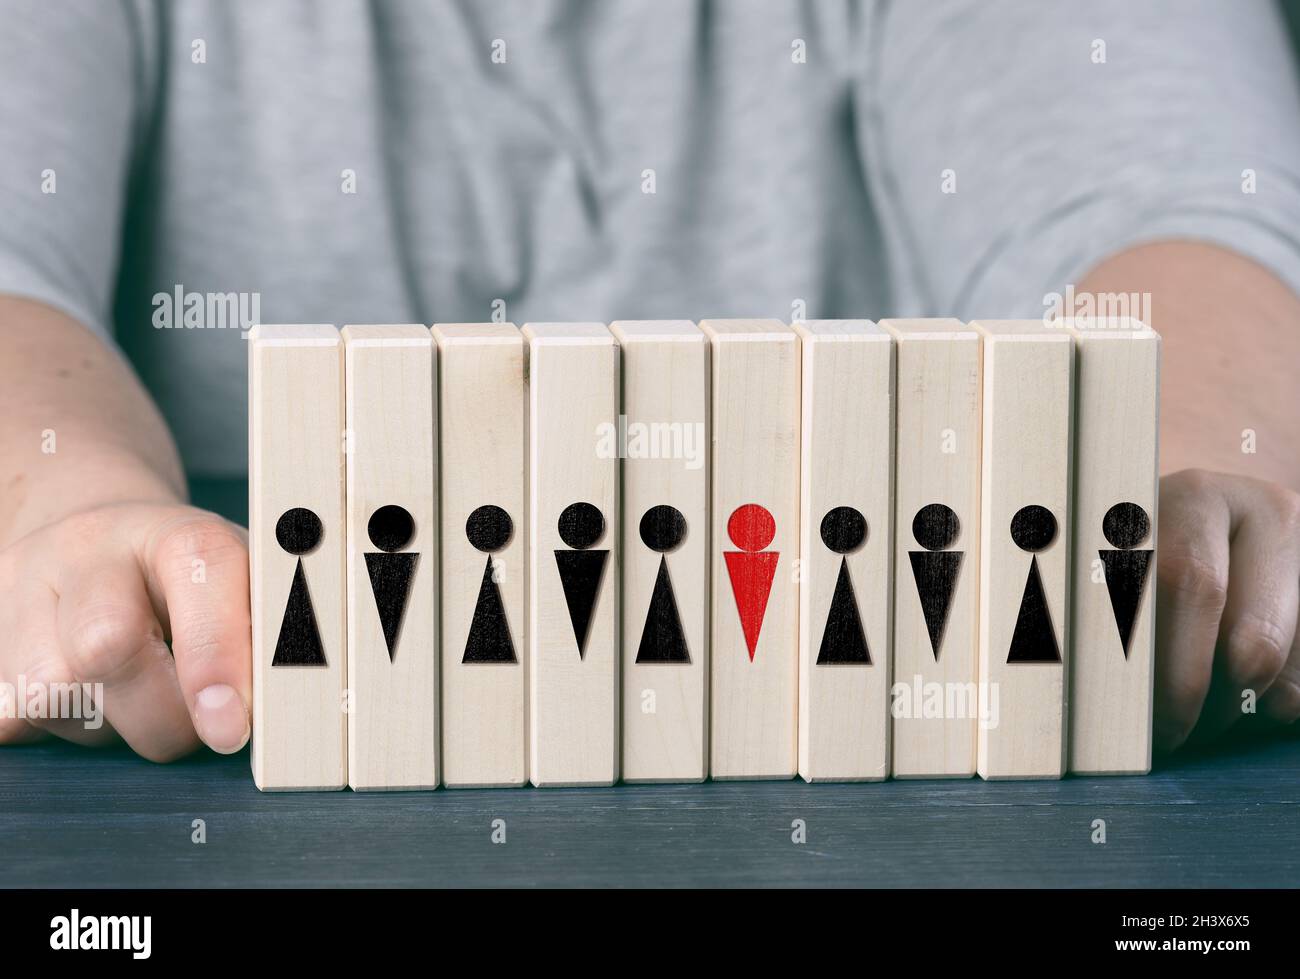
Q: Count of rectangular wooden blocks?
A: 10